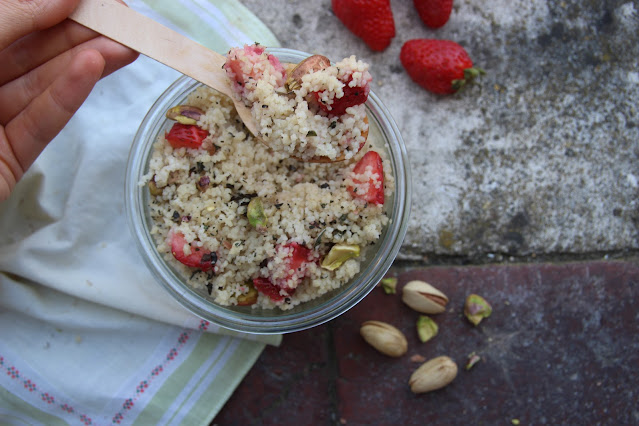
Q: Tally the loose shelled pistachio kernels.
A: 3